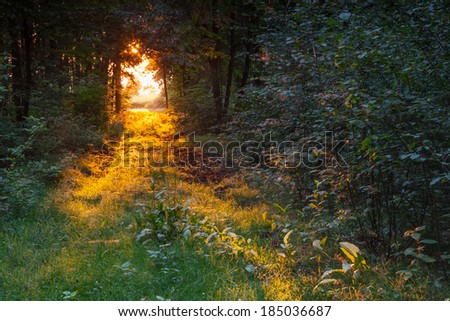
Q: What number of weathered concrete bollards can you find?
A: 0